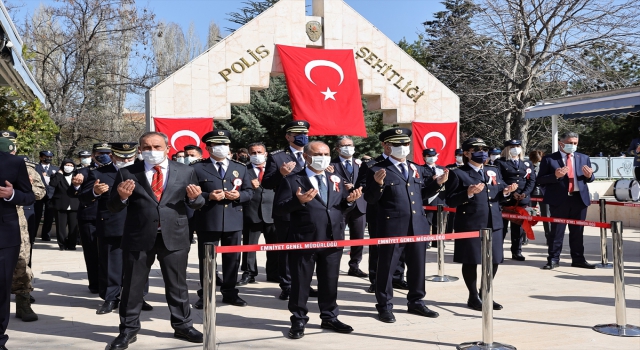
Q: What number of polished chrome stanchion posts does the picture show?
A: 5